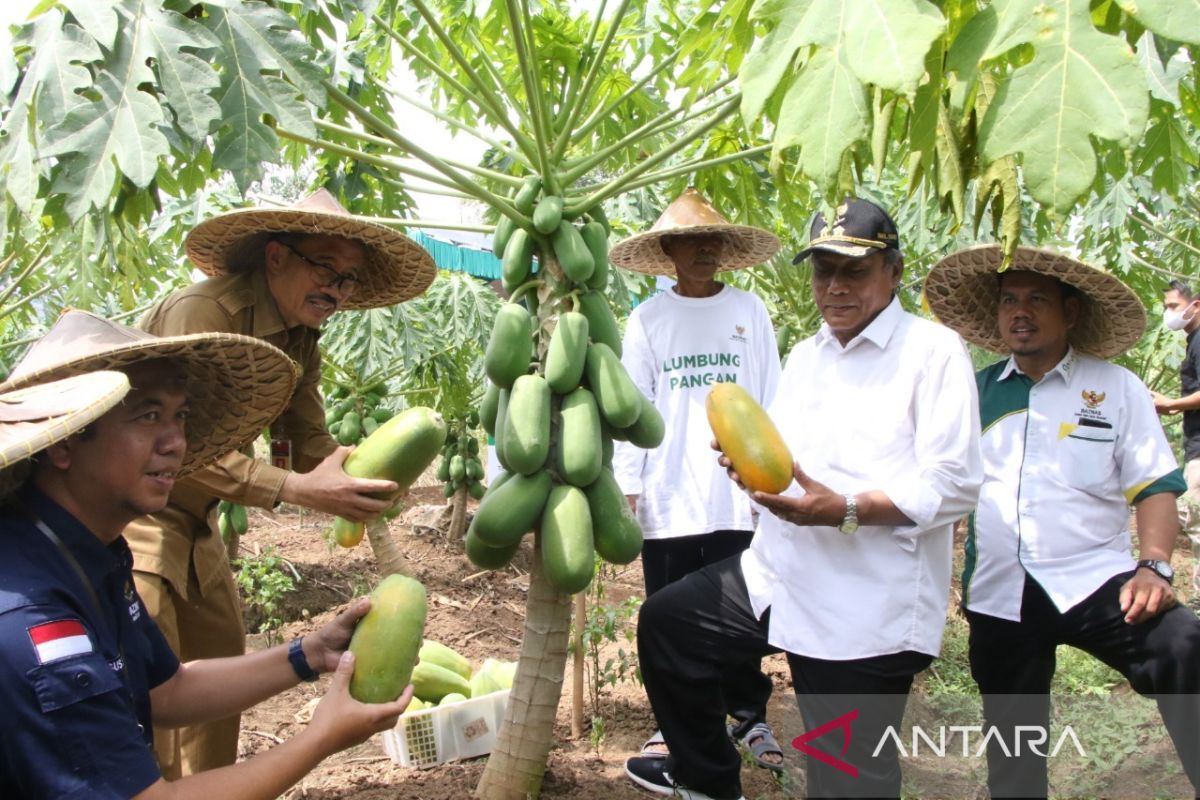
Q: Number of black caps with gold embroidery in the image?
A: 1